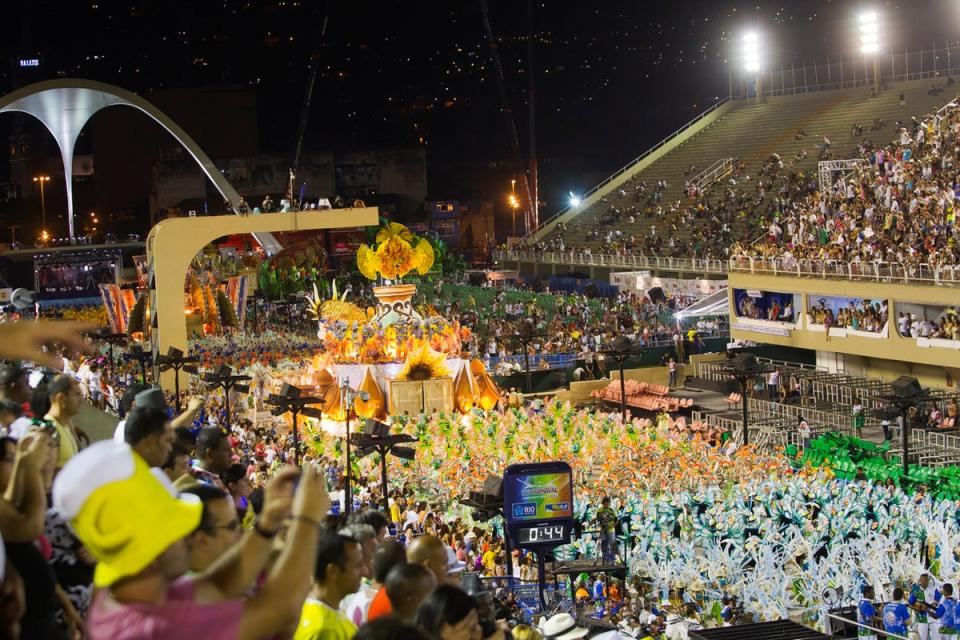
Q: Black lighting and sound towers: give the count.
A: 11